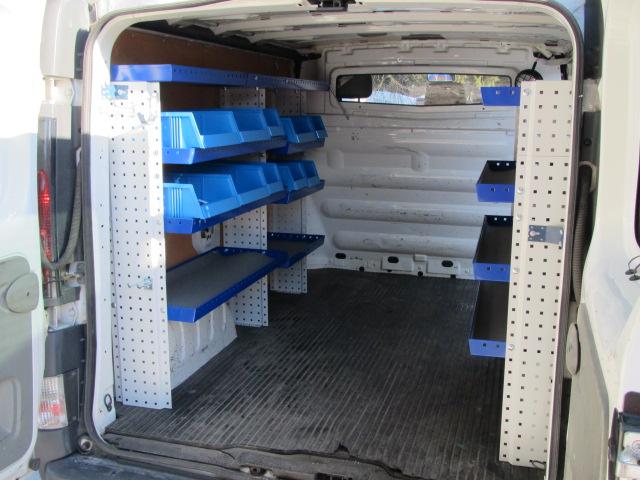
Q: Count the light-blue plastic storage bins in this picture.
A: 10